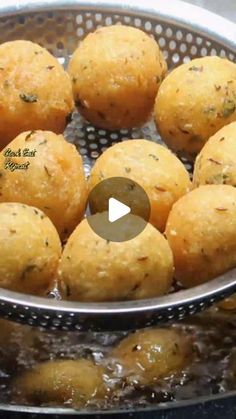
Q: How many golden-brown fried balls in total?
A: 9